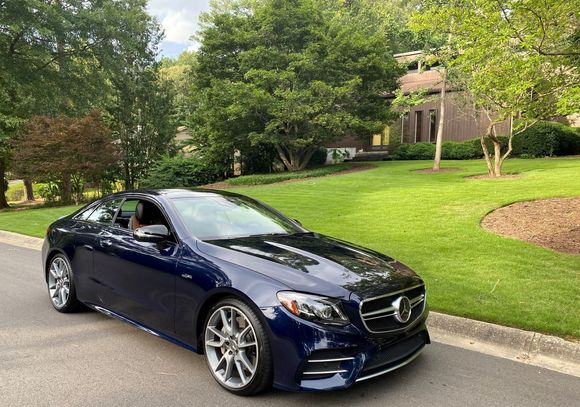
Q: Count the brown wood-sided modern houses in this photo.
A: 1